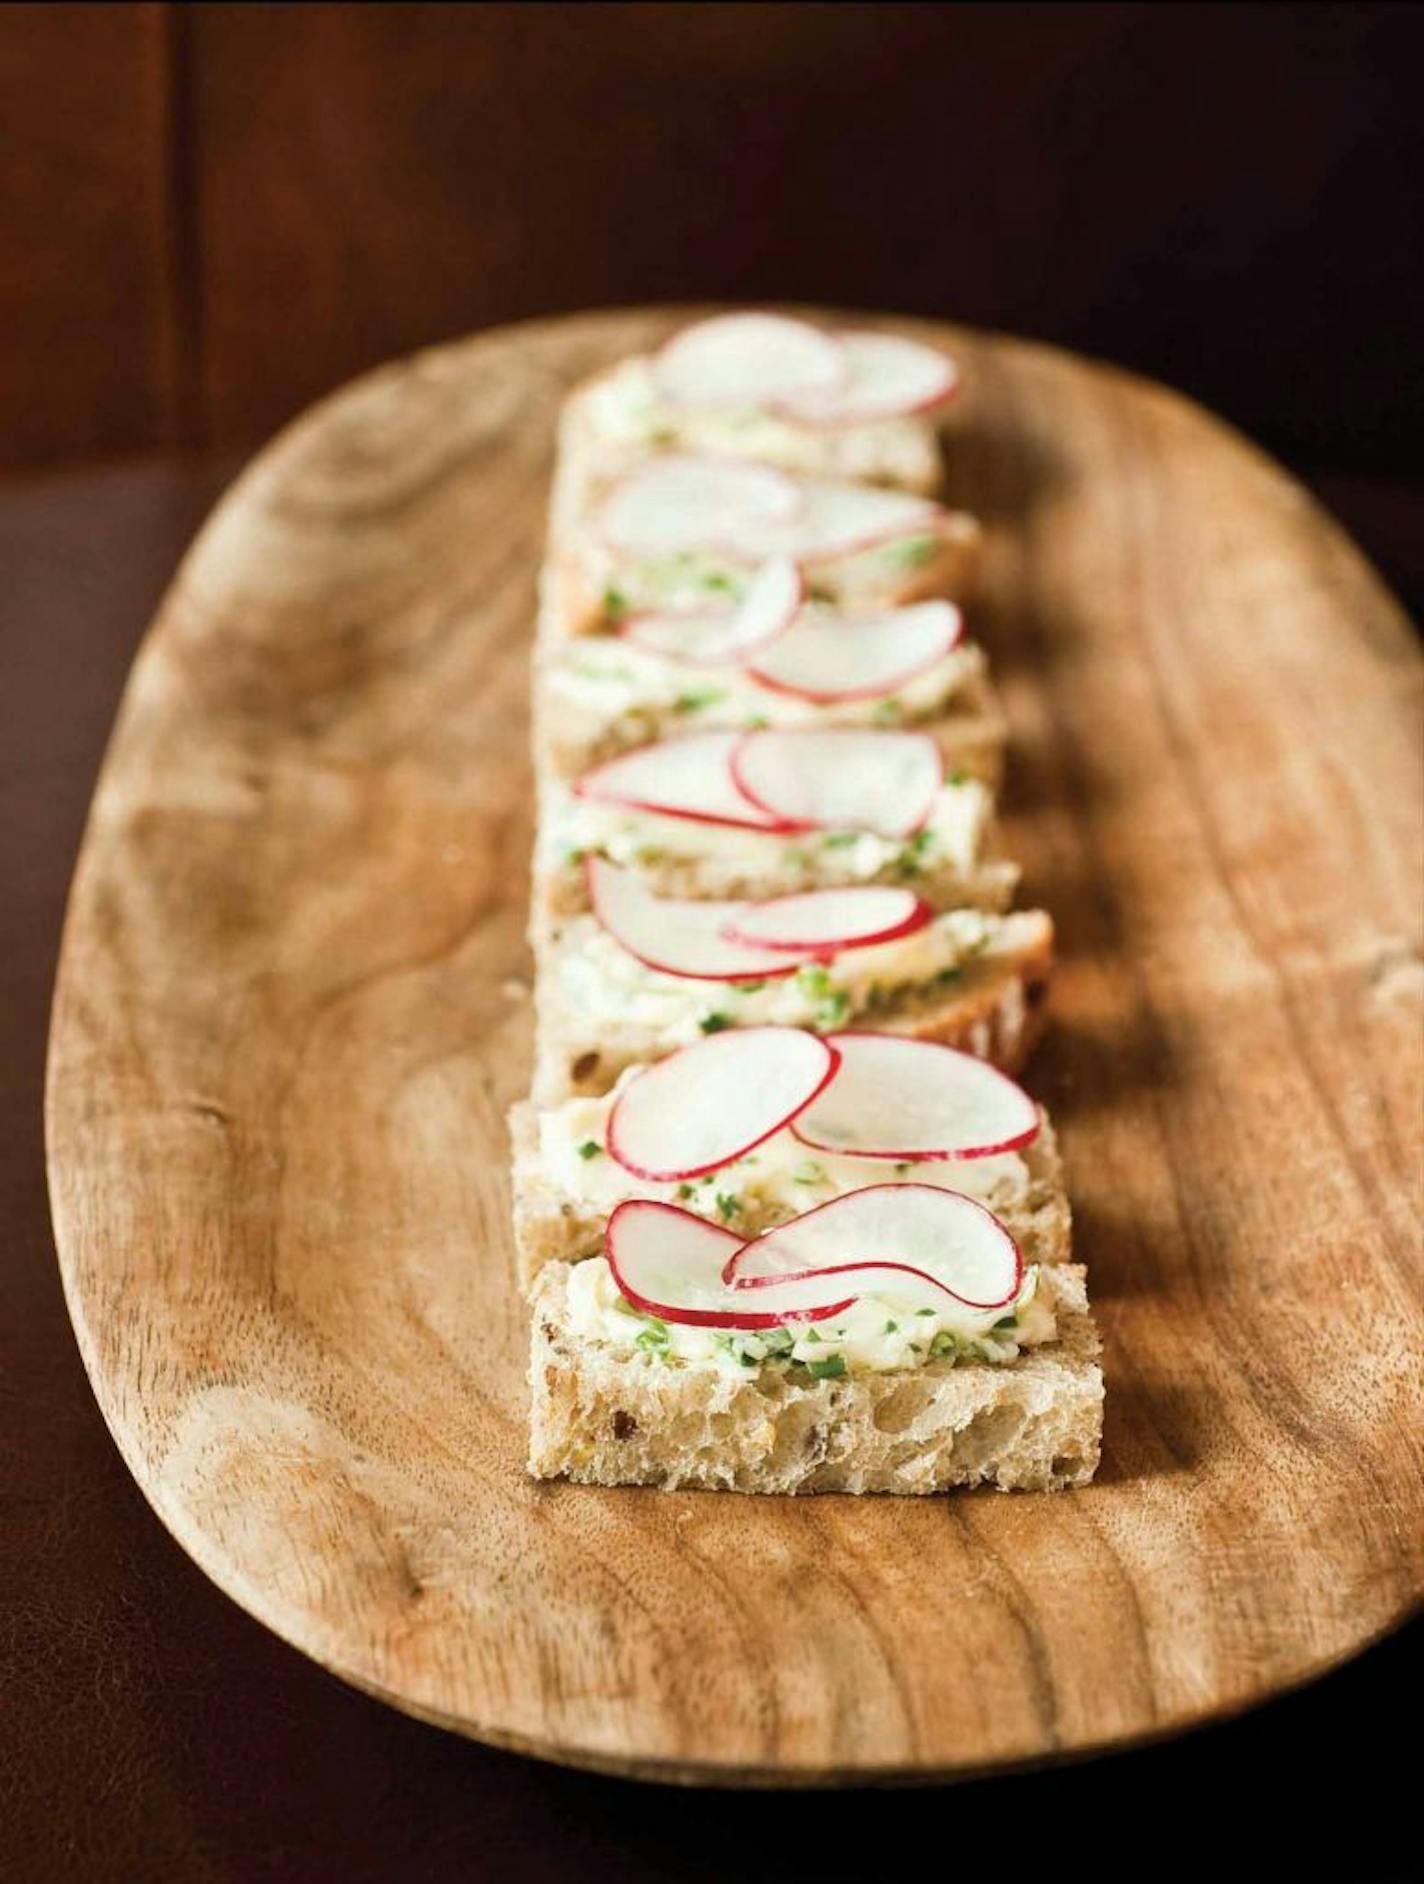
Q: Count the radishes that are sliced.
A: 14